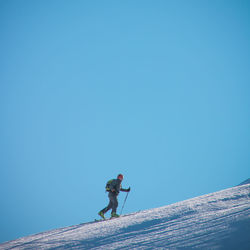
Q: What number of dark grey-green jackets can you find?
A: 1